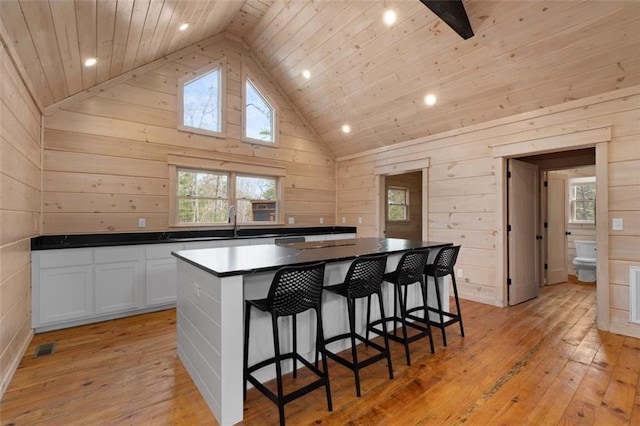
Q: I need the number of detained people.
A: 0